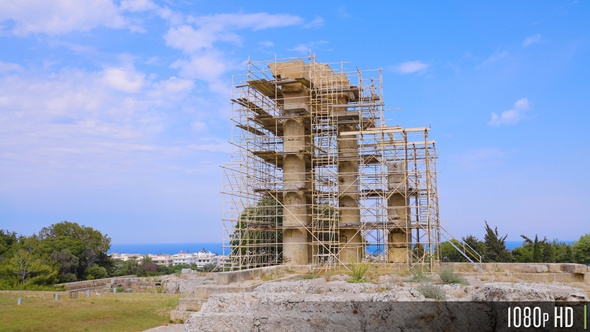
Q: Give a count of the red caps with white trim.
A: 0